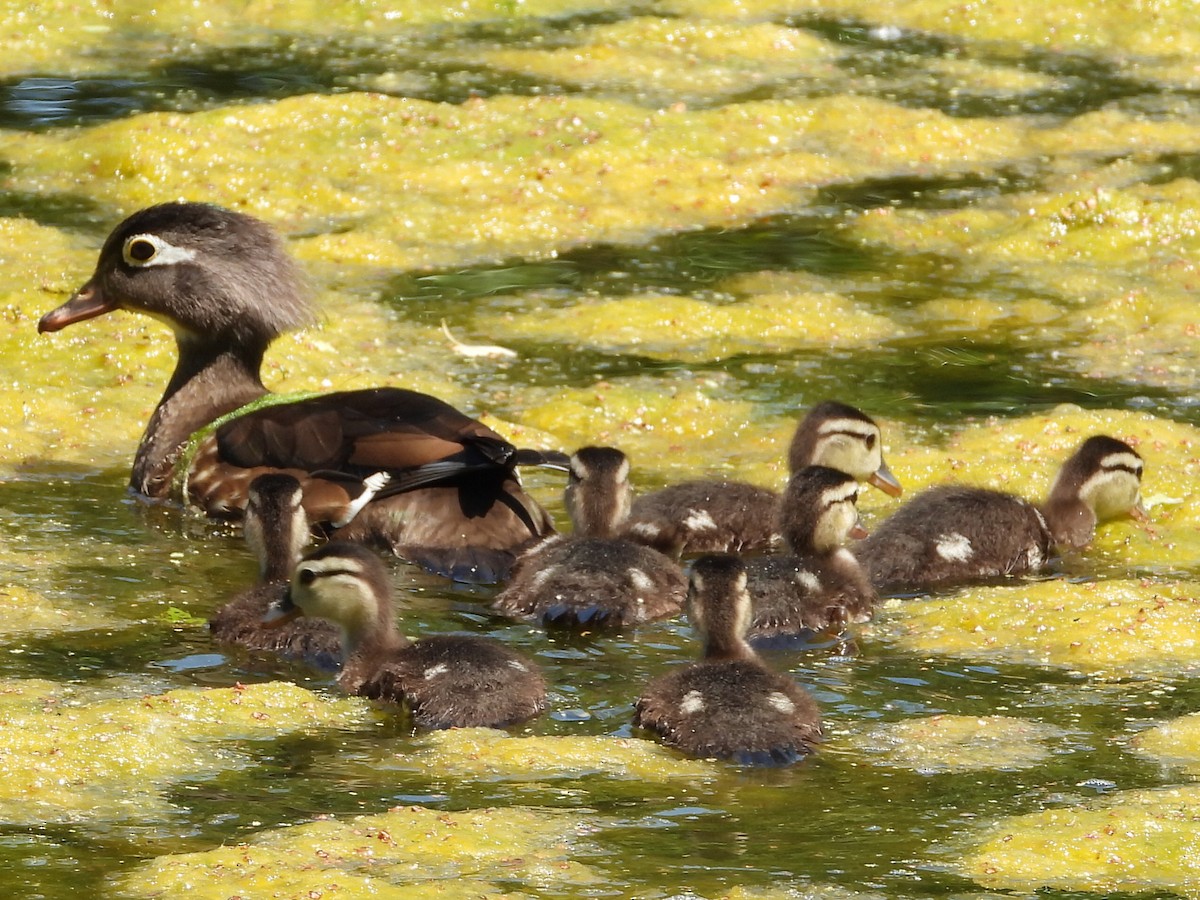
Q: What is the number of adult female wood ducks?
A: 1